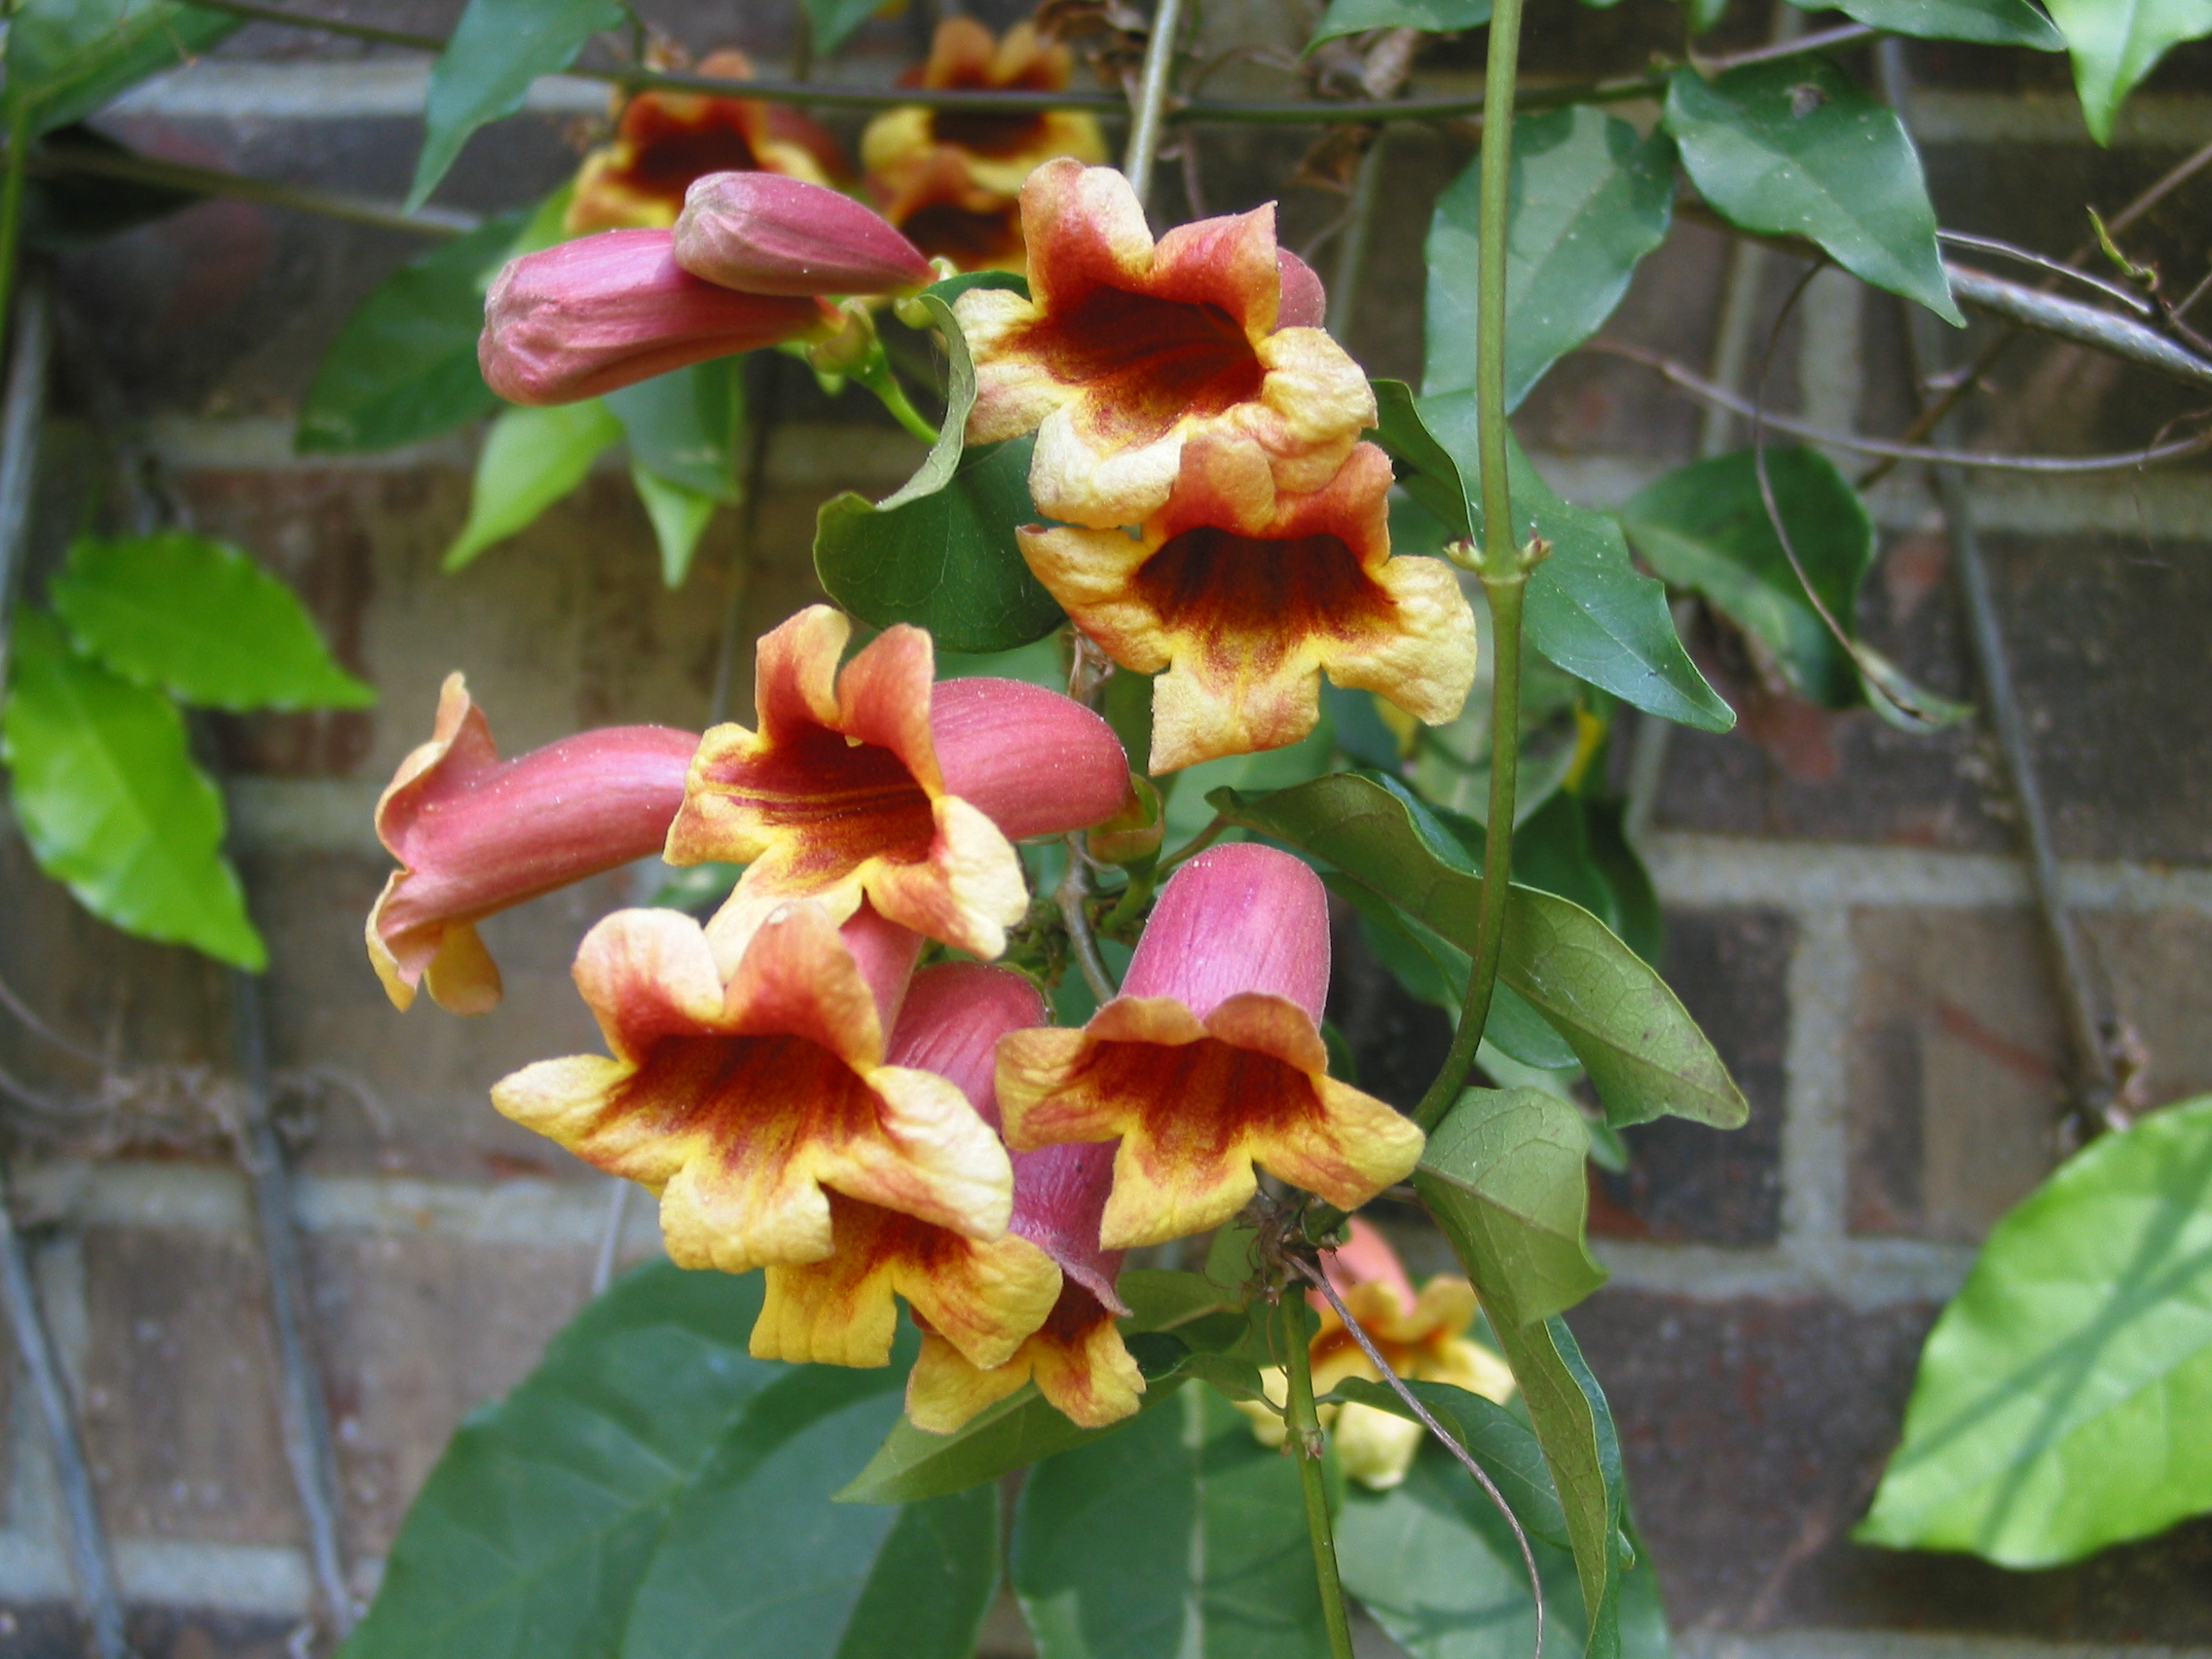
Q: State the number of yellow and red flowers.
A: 12